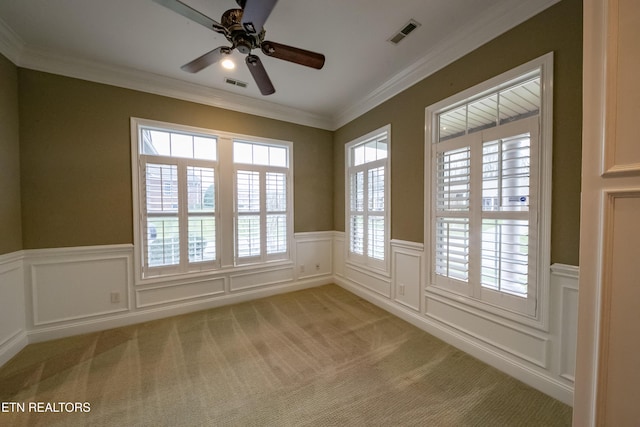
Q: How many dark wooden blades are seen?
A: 5